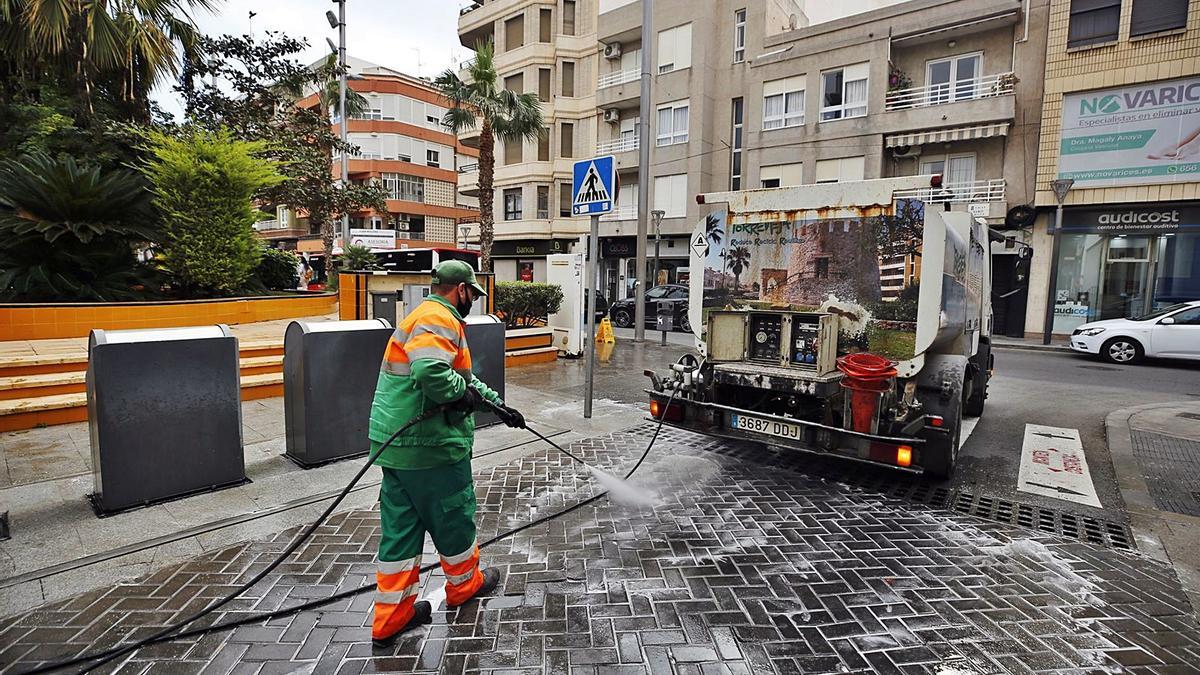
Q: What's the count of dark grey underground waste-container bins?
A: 3